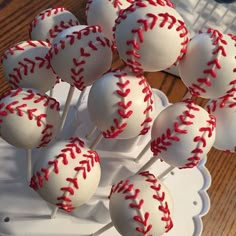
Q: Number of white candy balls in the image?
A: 12